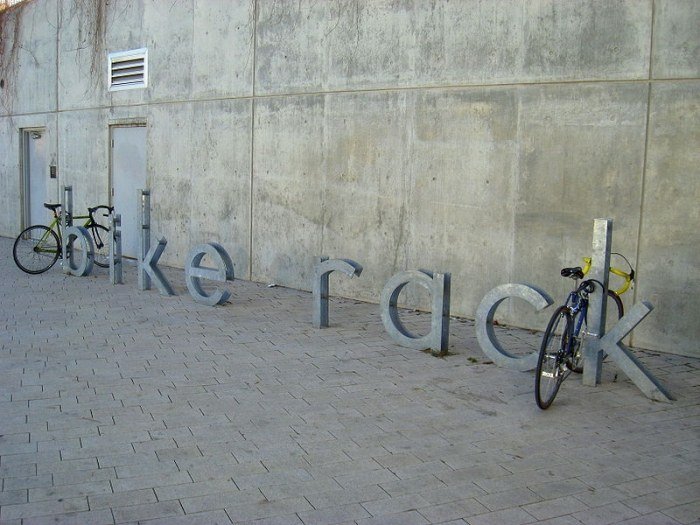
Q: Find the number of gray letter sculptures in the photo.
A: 8